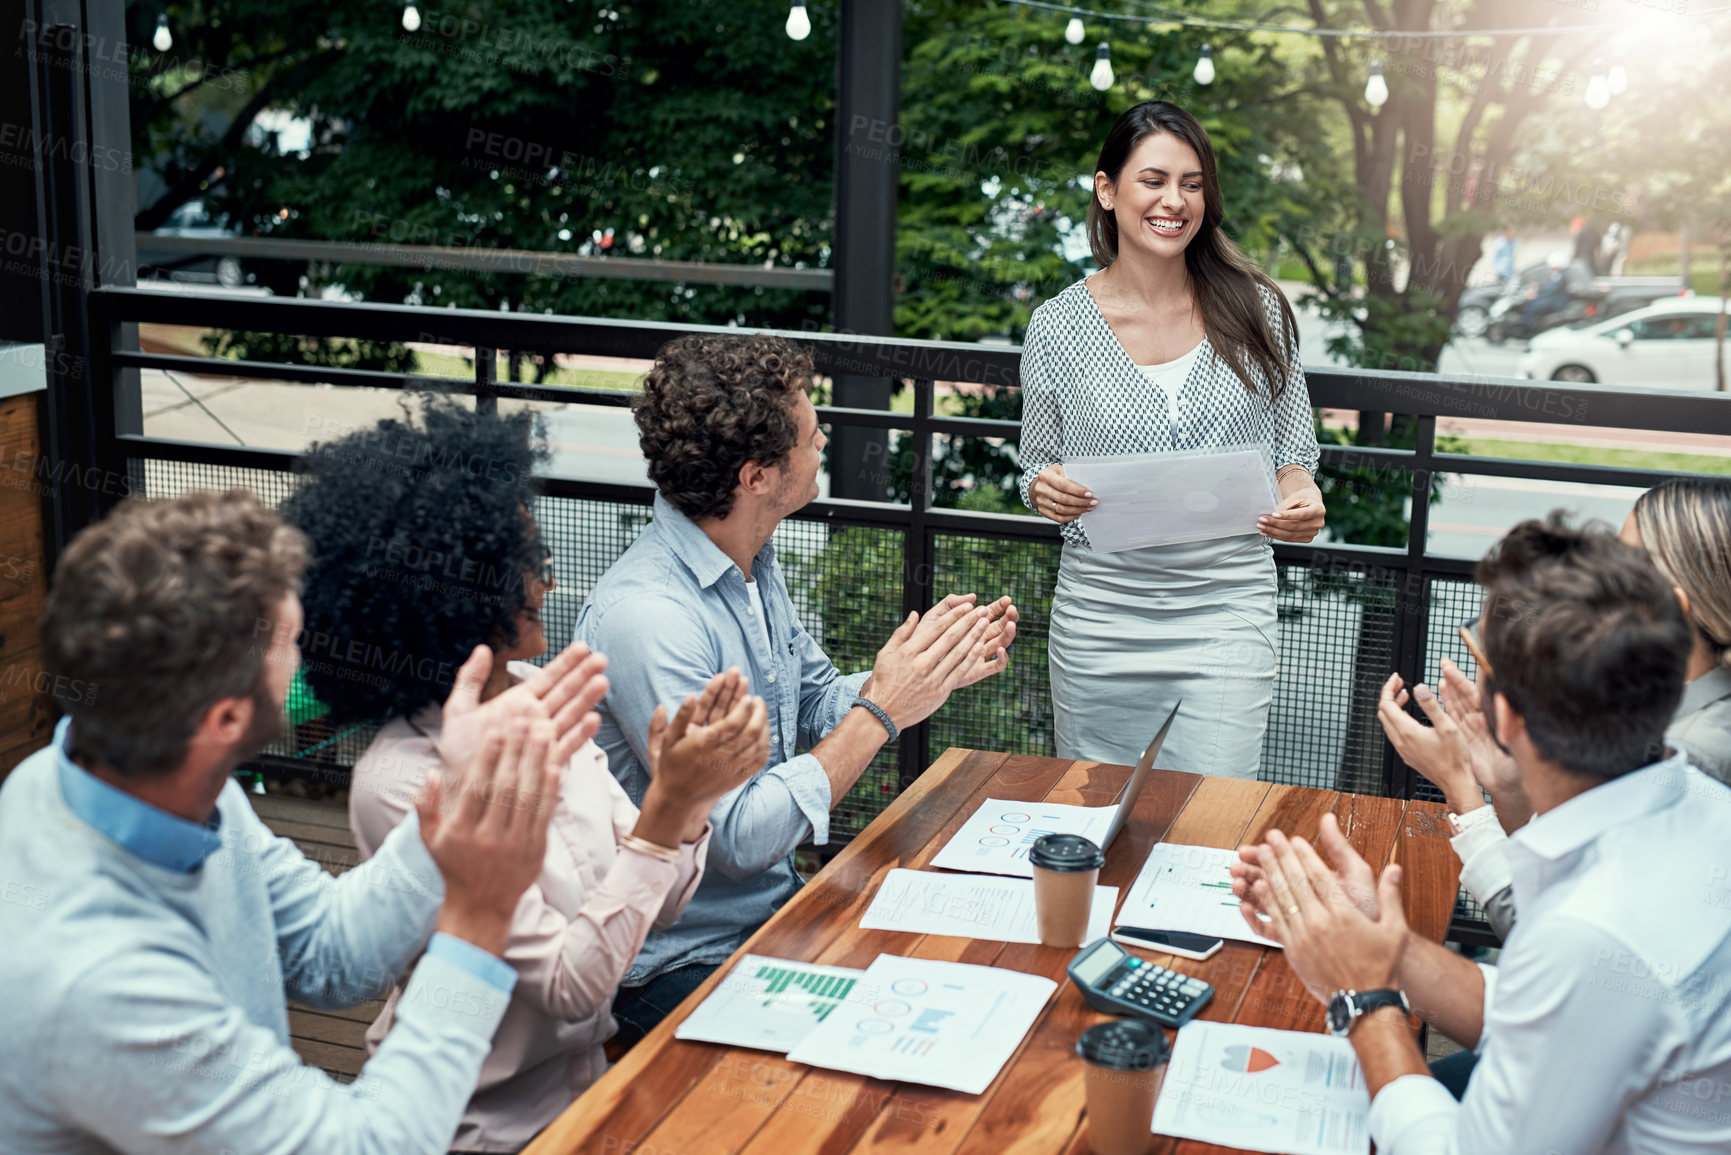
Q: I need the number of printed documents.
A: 7